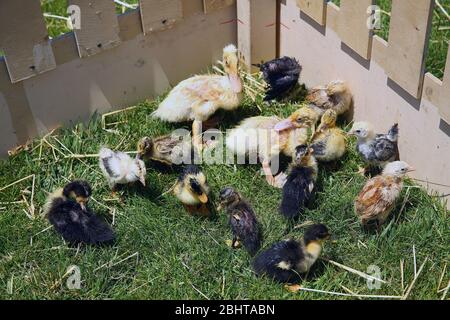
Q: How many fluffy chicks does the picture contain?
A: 14